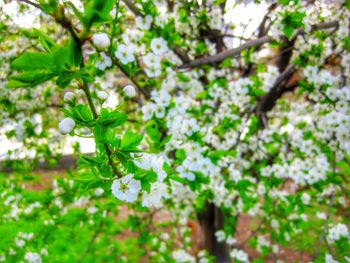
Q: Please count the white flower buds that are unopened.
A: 5